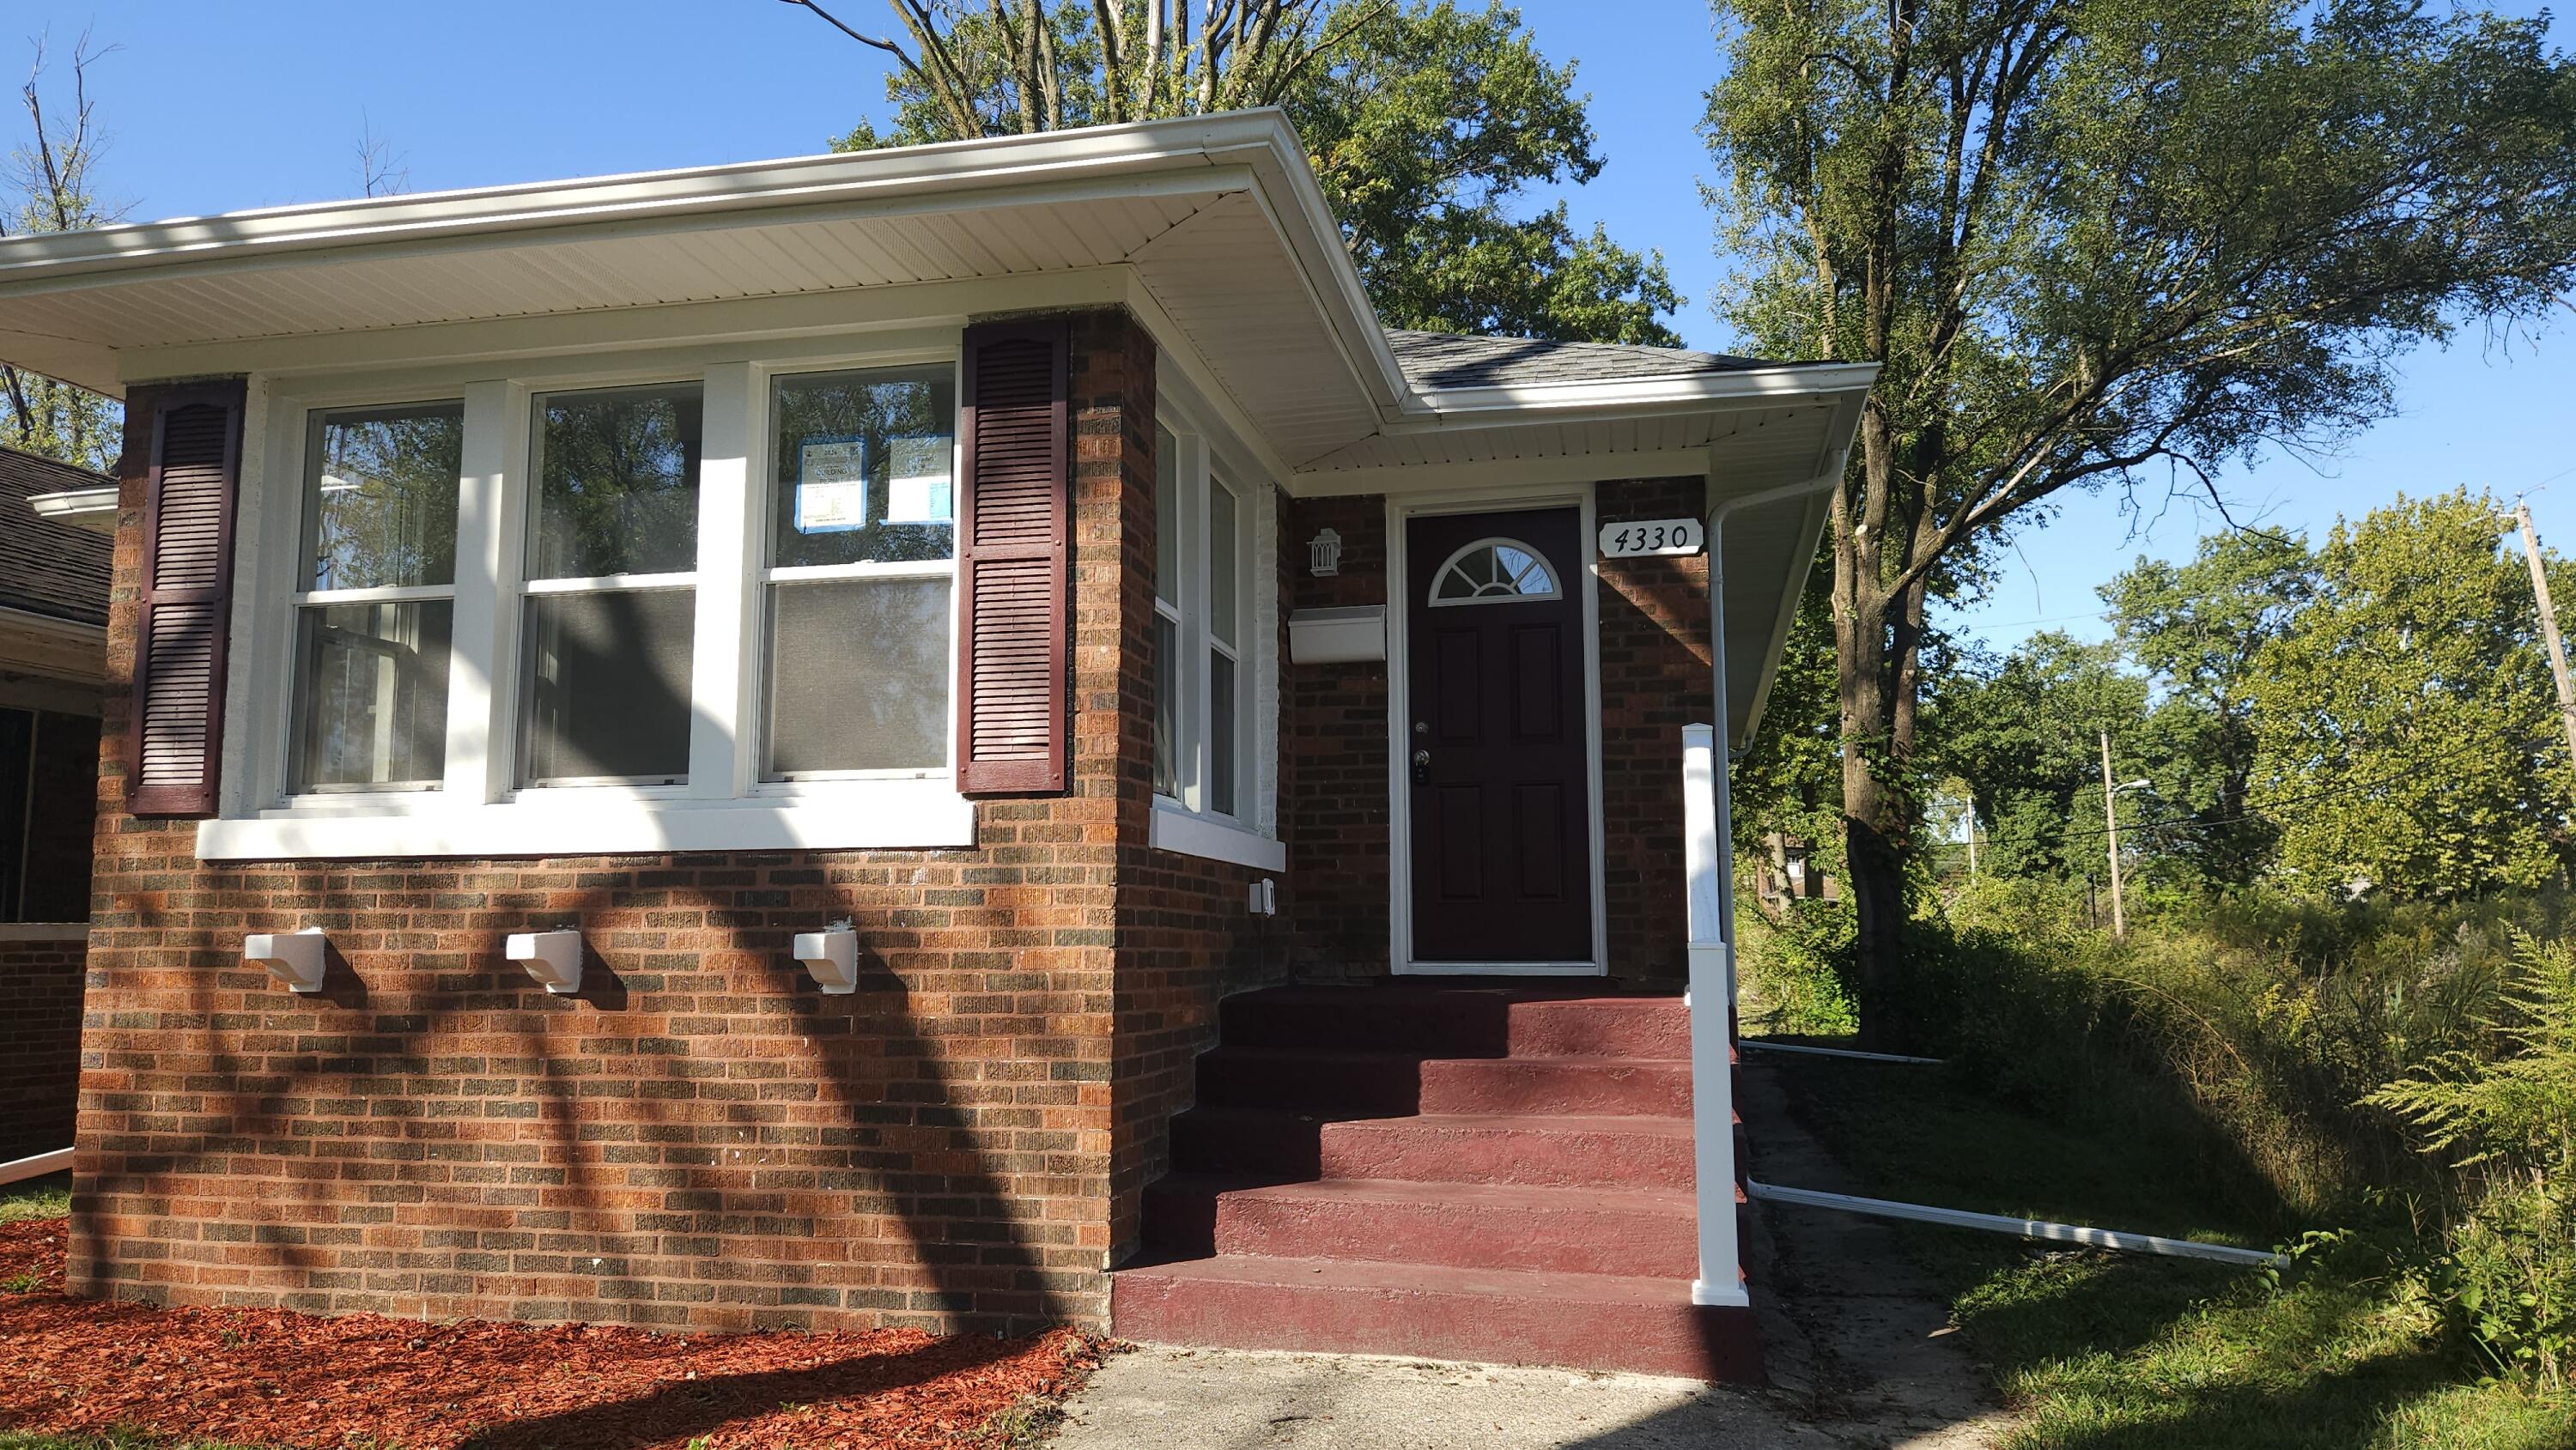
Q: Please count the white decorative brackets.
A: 3